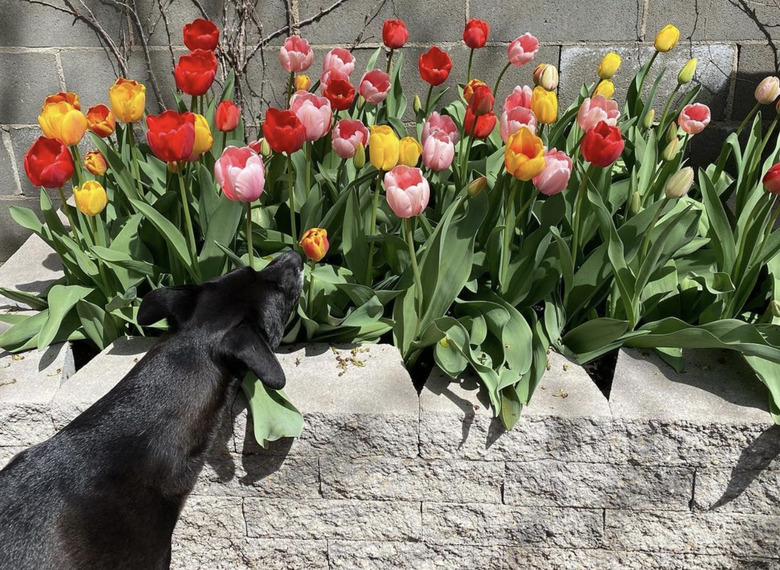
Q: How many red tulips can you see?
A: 14